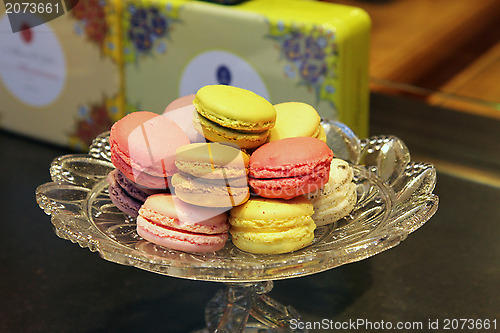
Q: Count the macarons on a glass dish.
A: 10